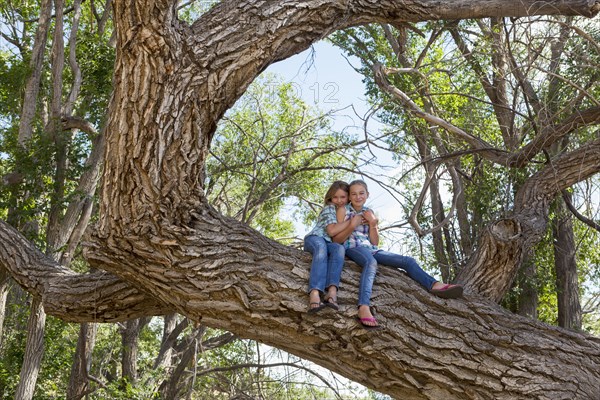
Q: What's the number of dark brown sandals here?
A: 2